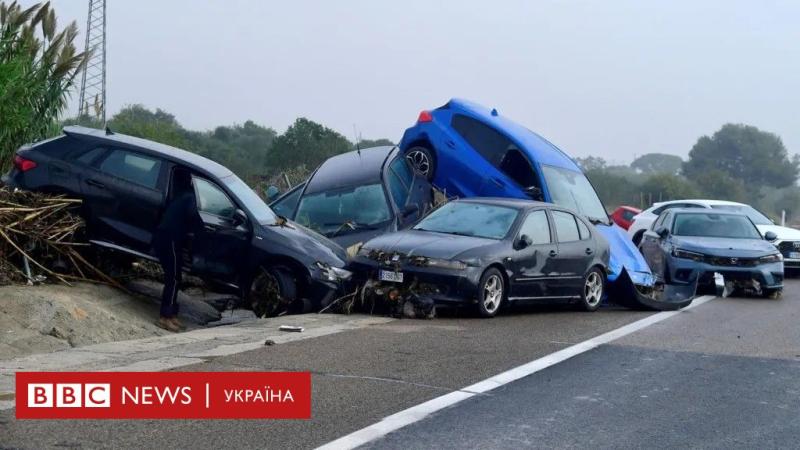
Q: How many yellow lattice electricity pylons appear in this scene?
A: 0